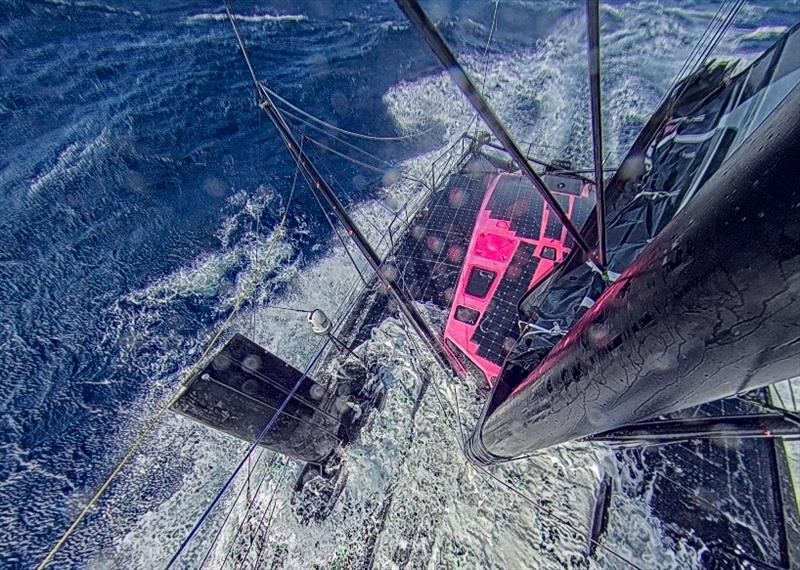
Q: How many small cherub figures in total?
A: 0